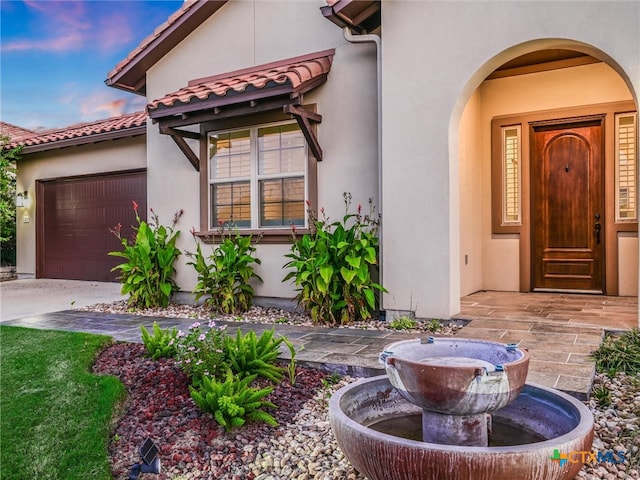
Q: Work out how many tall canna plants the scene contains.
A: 3